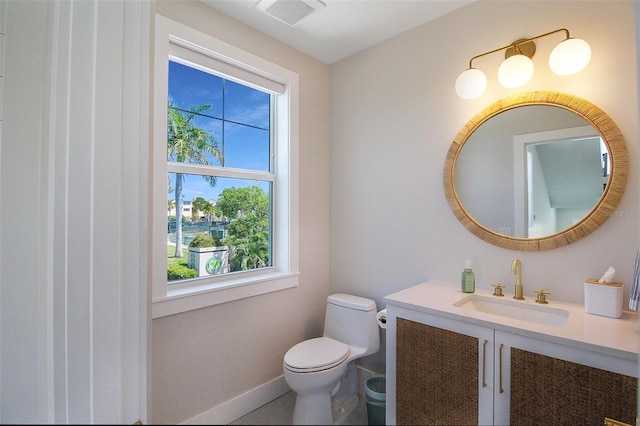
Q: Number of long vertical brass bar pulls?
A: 2